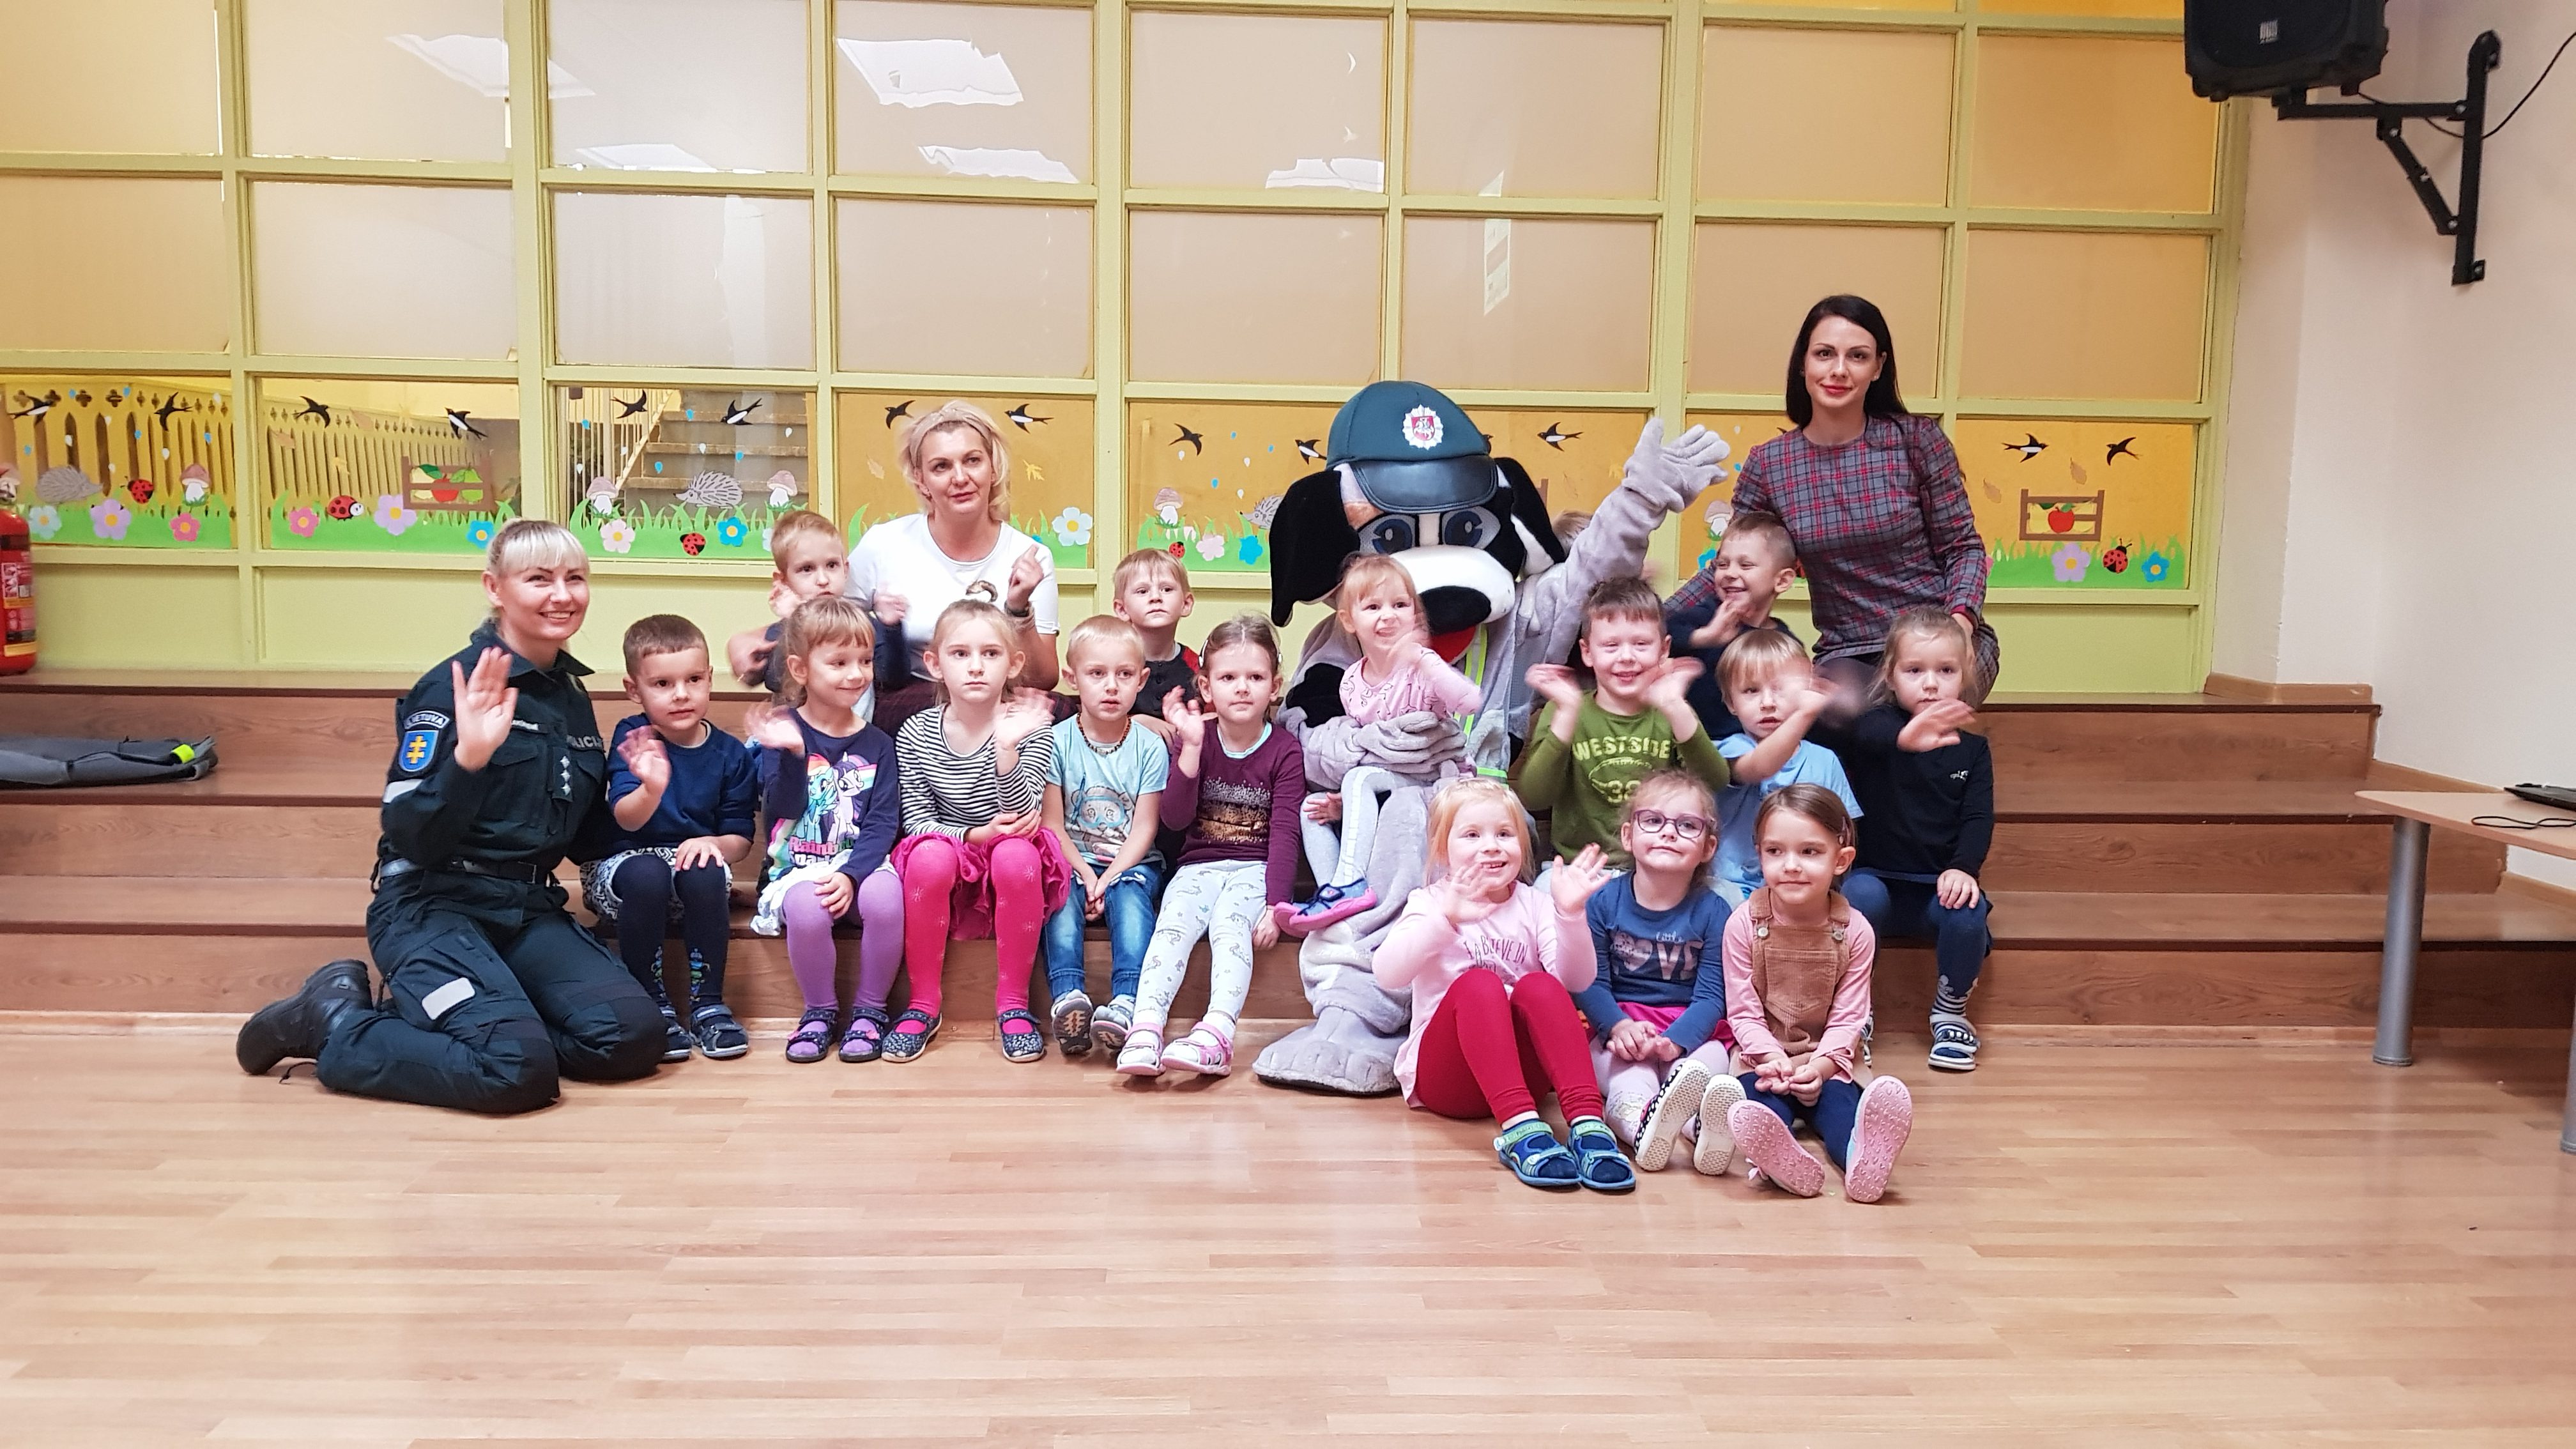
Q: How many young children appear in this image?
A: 15